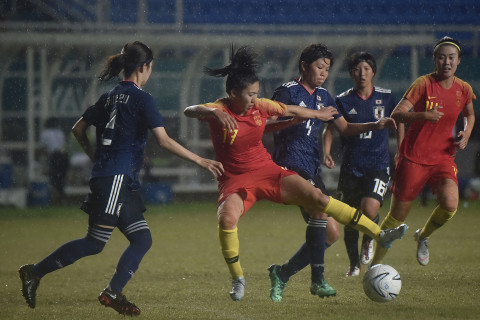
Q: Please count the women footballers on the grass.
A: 5